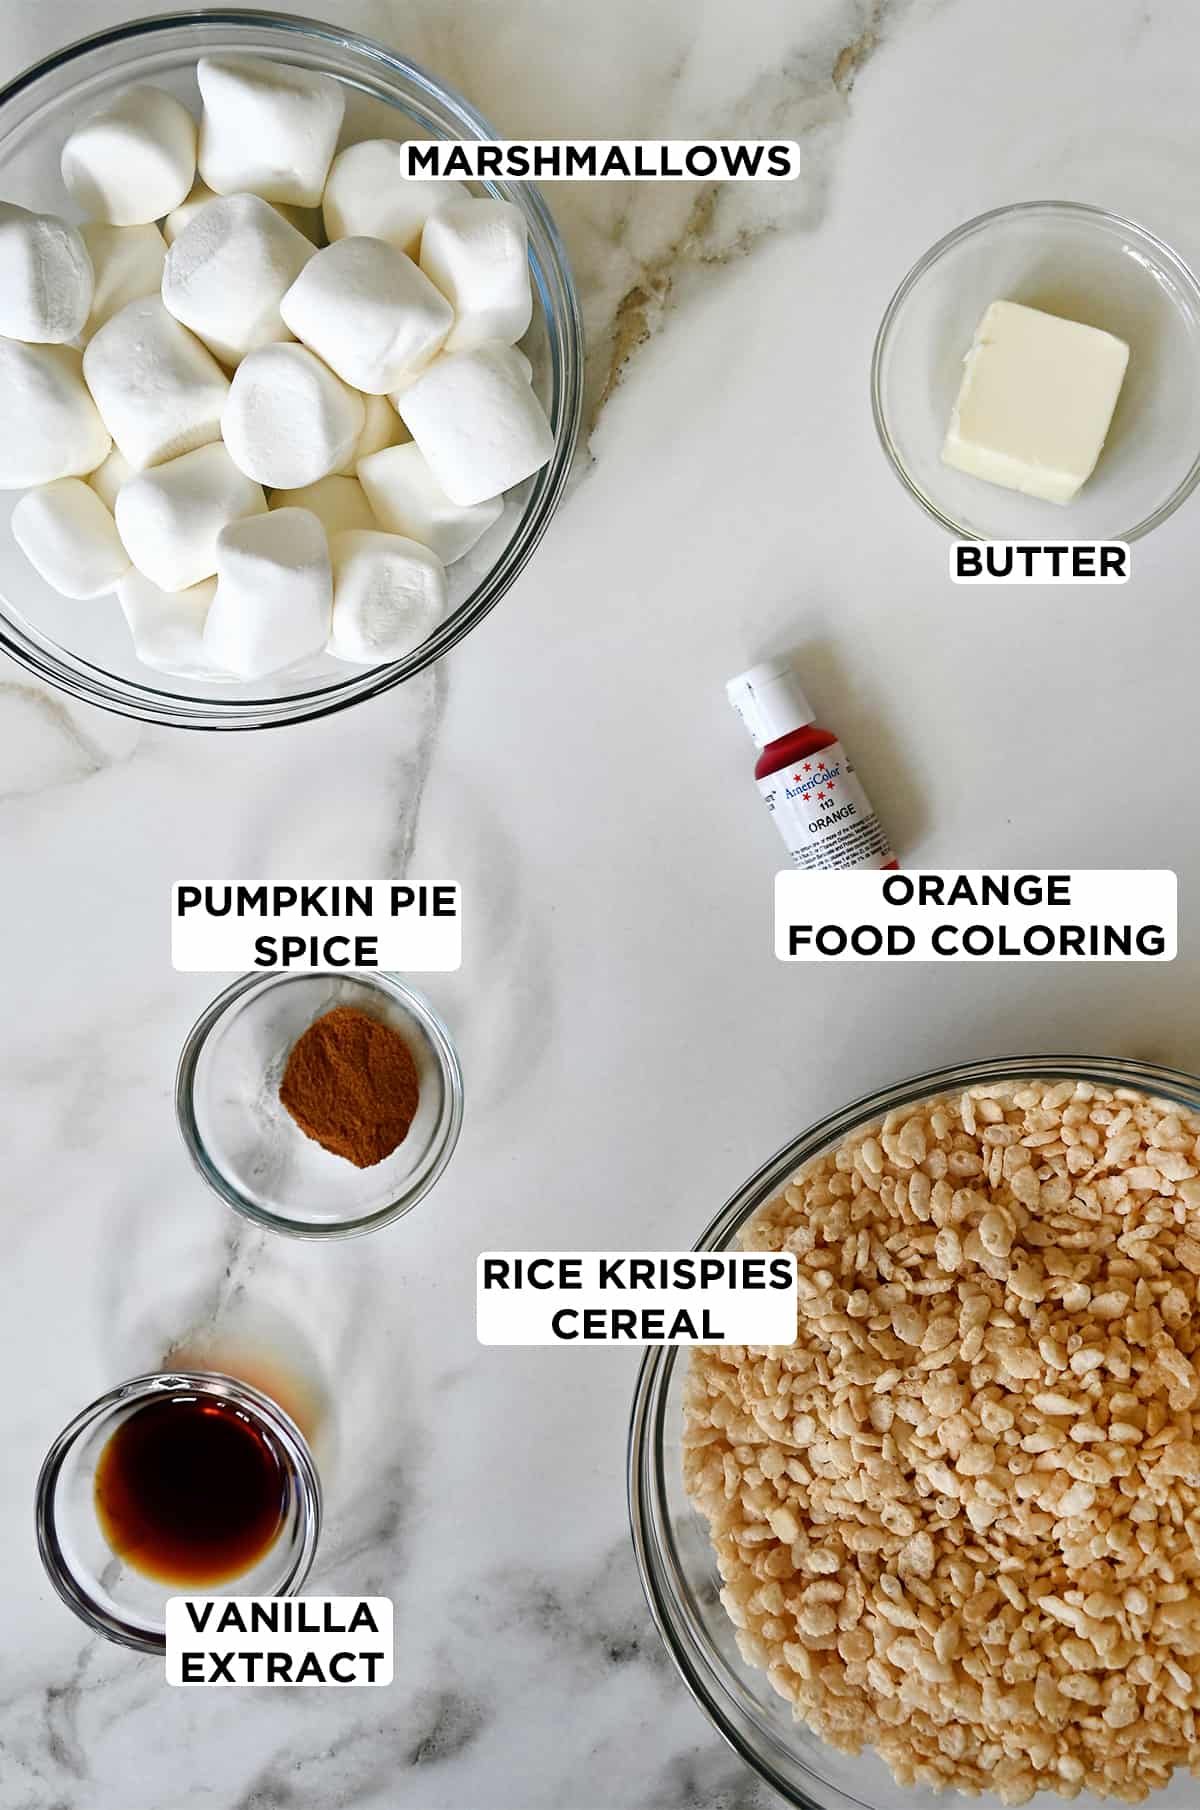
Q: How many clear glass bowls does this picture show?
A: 5